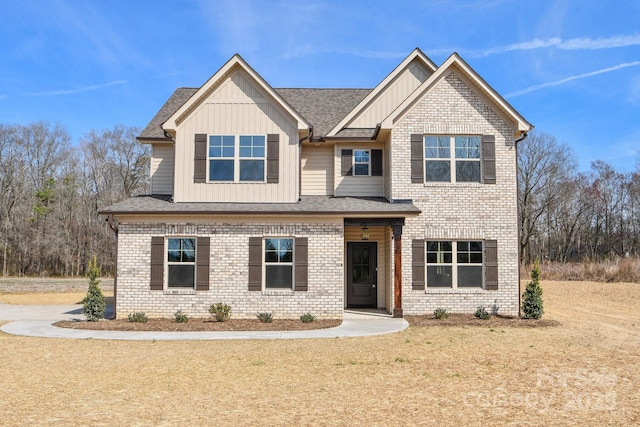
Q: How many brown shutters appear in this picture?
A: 12